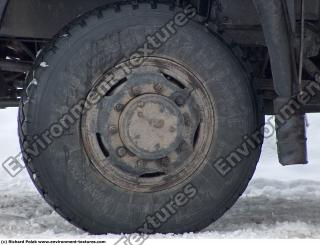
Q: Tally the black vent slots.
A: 5